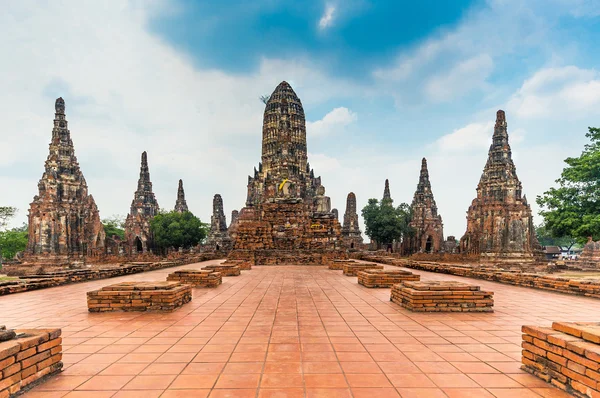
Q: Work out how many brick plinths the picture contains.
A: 10